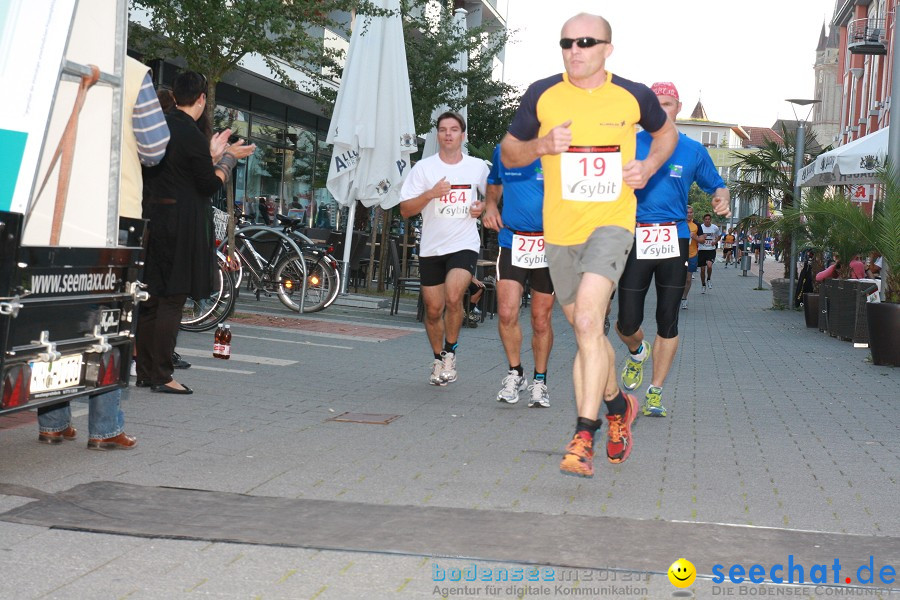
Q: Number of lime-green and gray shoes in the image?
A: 2